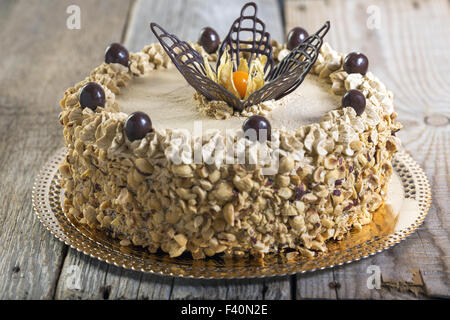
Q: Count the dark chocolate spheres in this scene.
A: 8